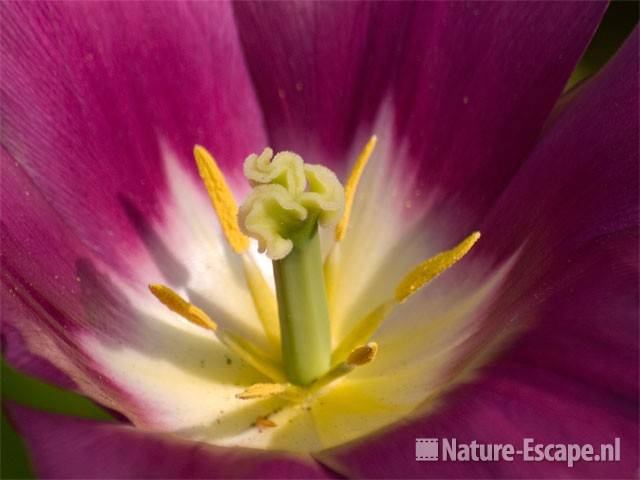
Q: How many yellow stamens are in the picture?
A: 6